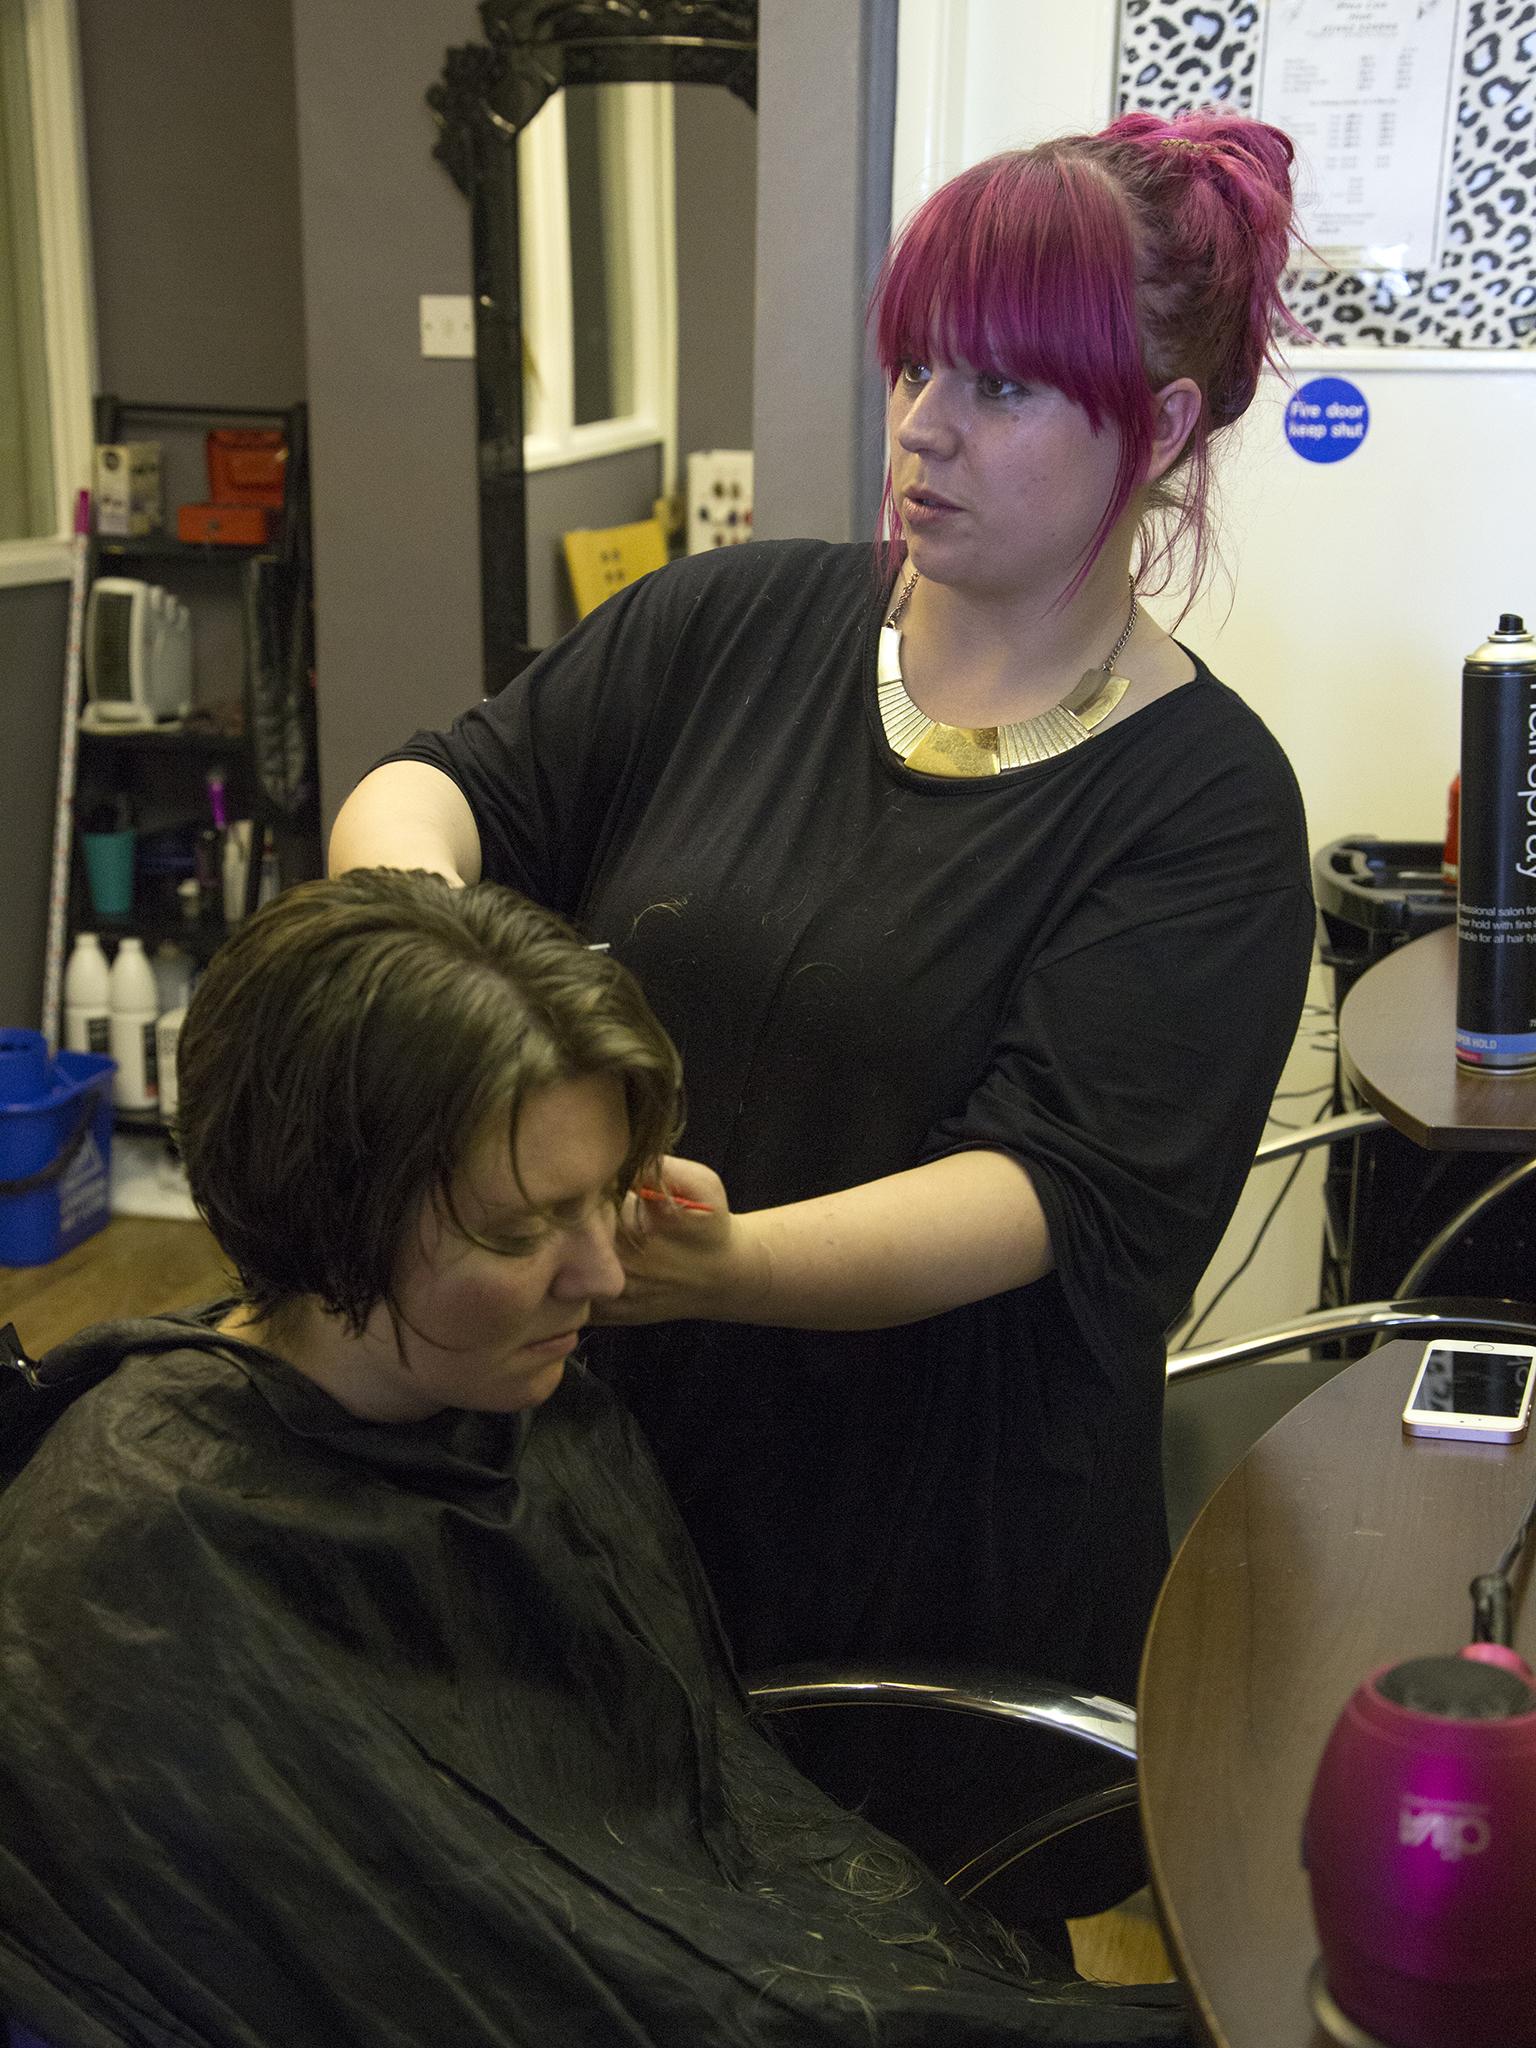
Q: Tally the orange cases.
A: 2